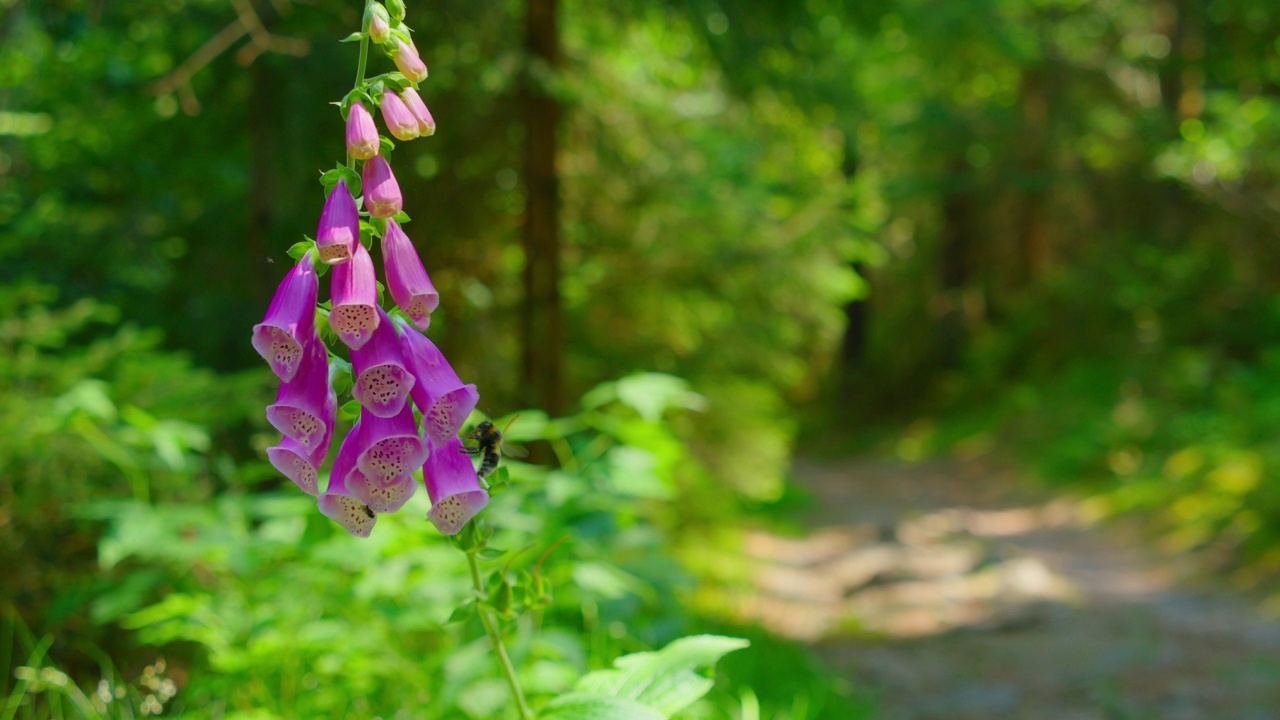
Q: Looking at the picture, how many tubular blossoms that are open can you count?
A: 12